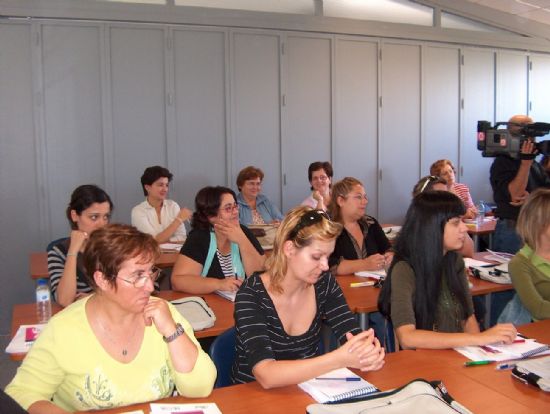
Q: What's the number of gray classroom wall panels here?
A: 12